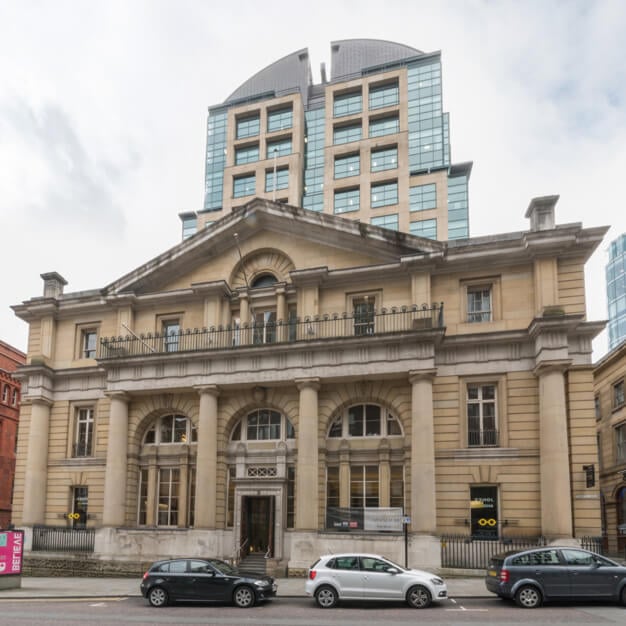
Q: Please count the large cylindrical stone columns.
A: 6